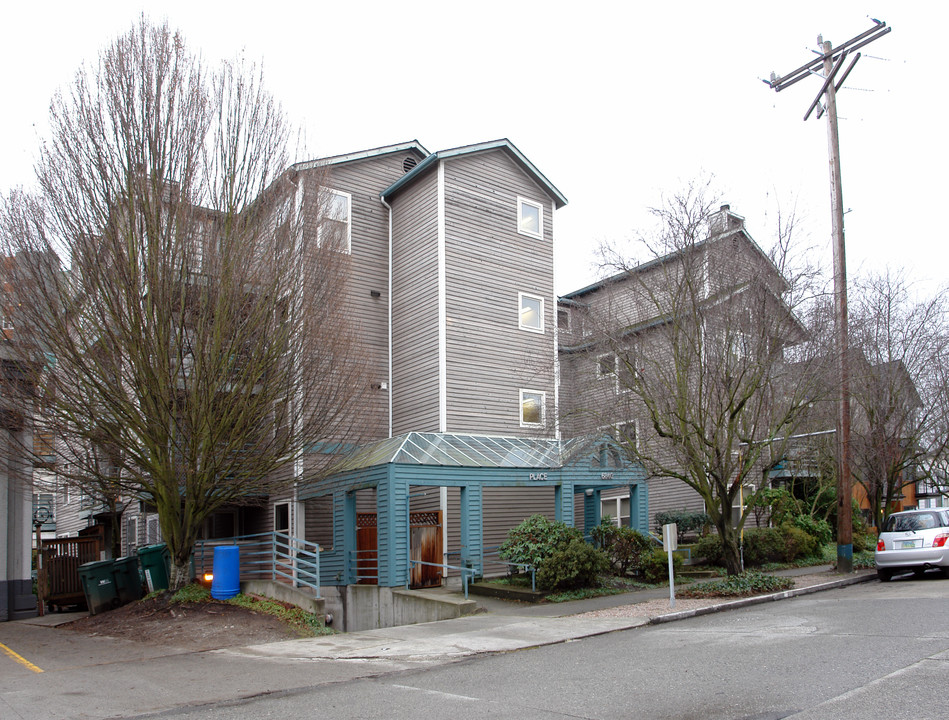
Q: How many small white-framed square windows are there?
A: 3